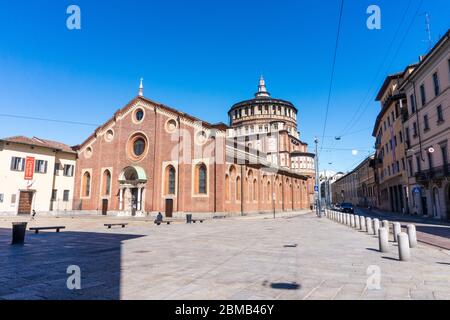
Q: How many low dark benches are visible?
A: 4